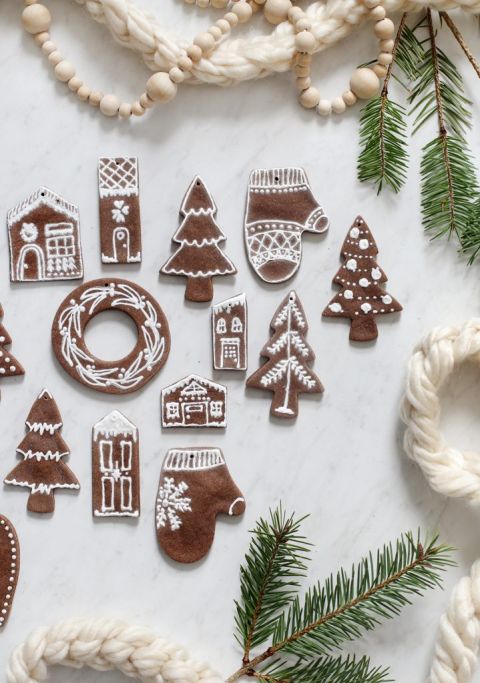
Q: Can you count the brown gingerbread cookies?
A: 14